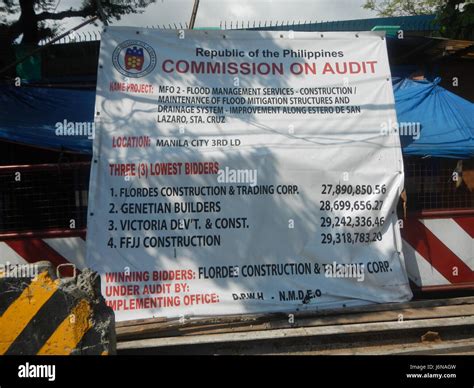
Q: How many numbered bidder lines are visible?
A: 4